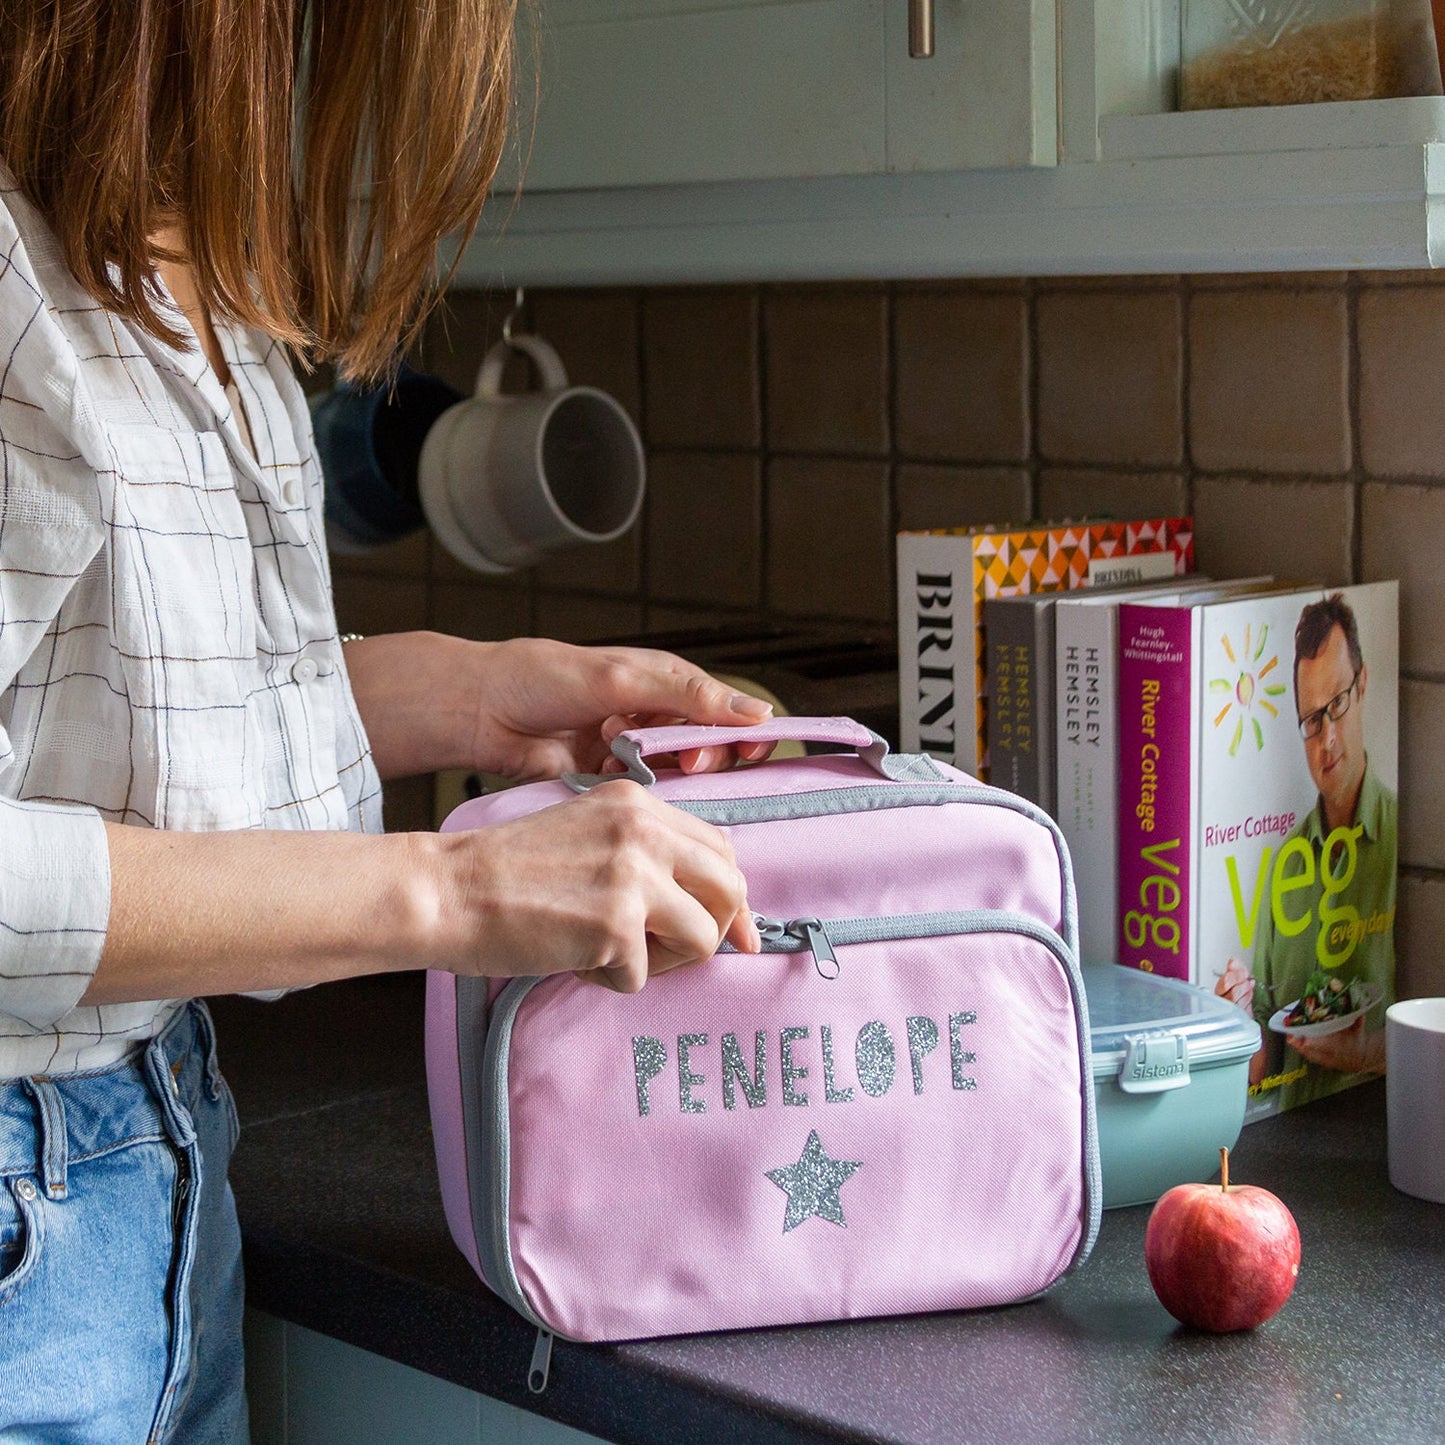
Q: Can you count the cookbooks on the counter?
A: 4